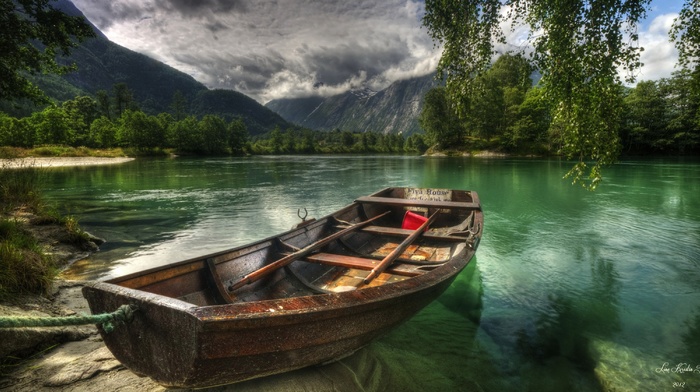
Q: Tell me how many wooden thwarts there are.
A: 3